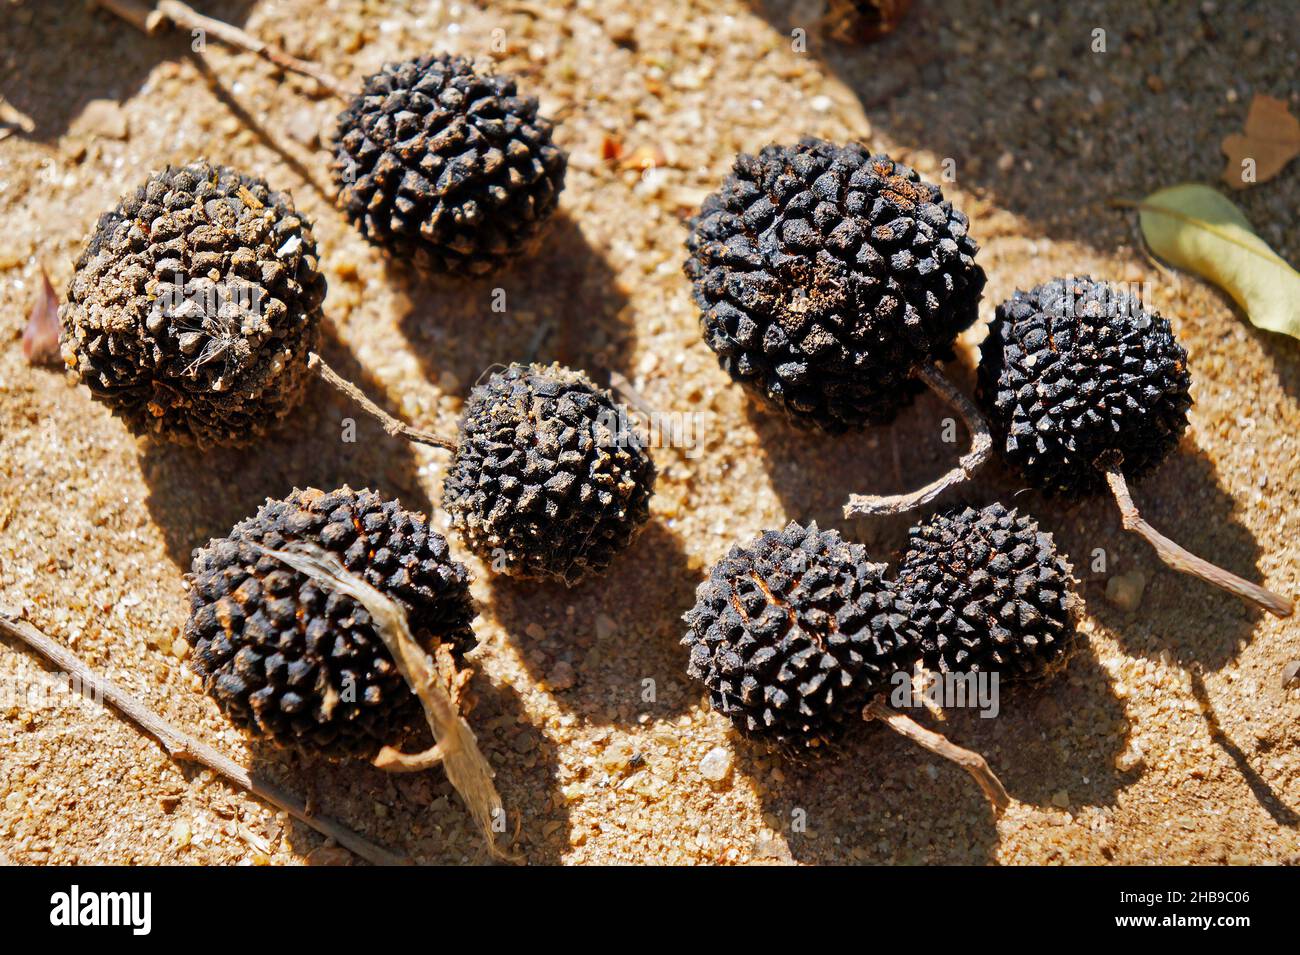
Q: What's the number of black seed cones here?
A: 8